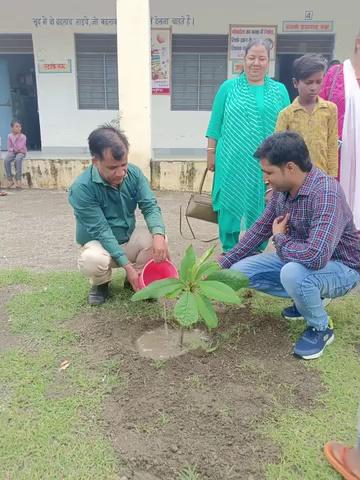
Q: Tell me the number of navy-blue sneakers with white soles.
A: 2